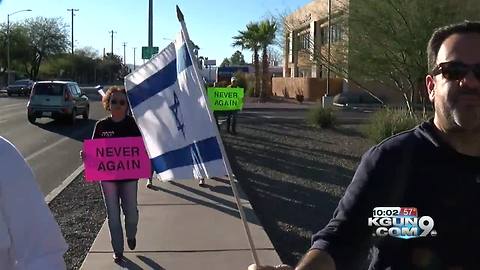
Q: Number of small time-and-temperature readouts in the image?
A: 1